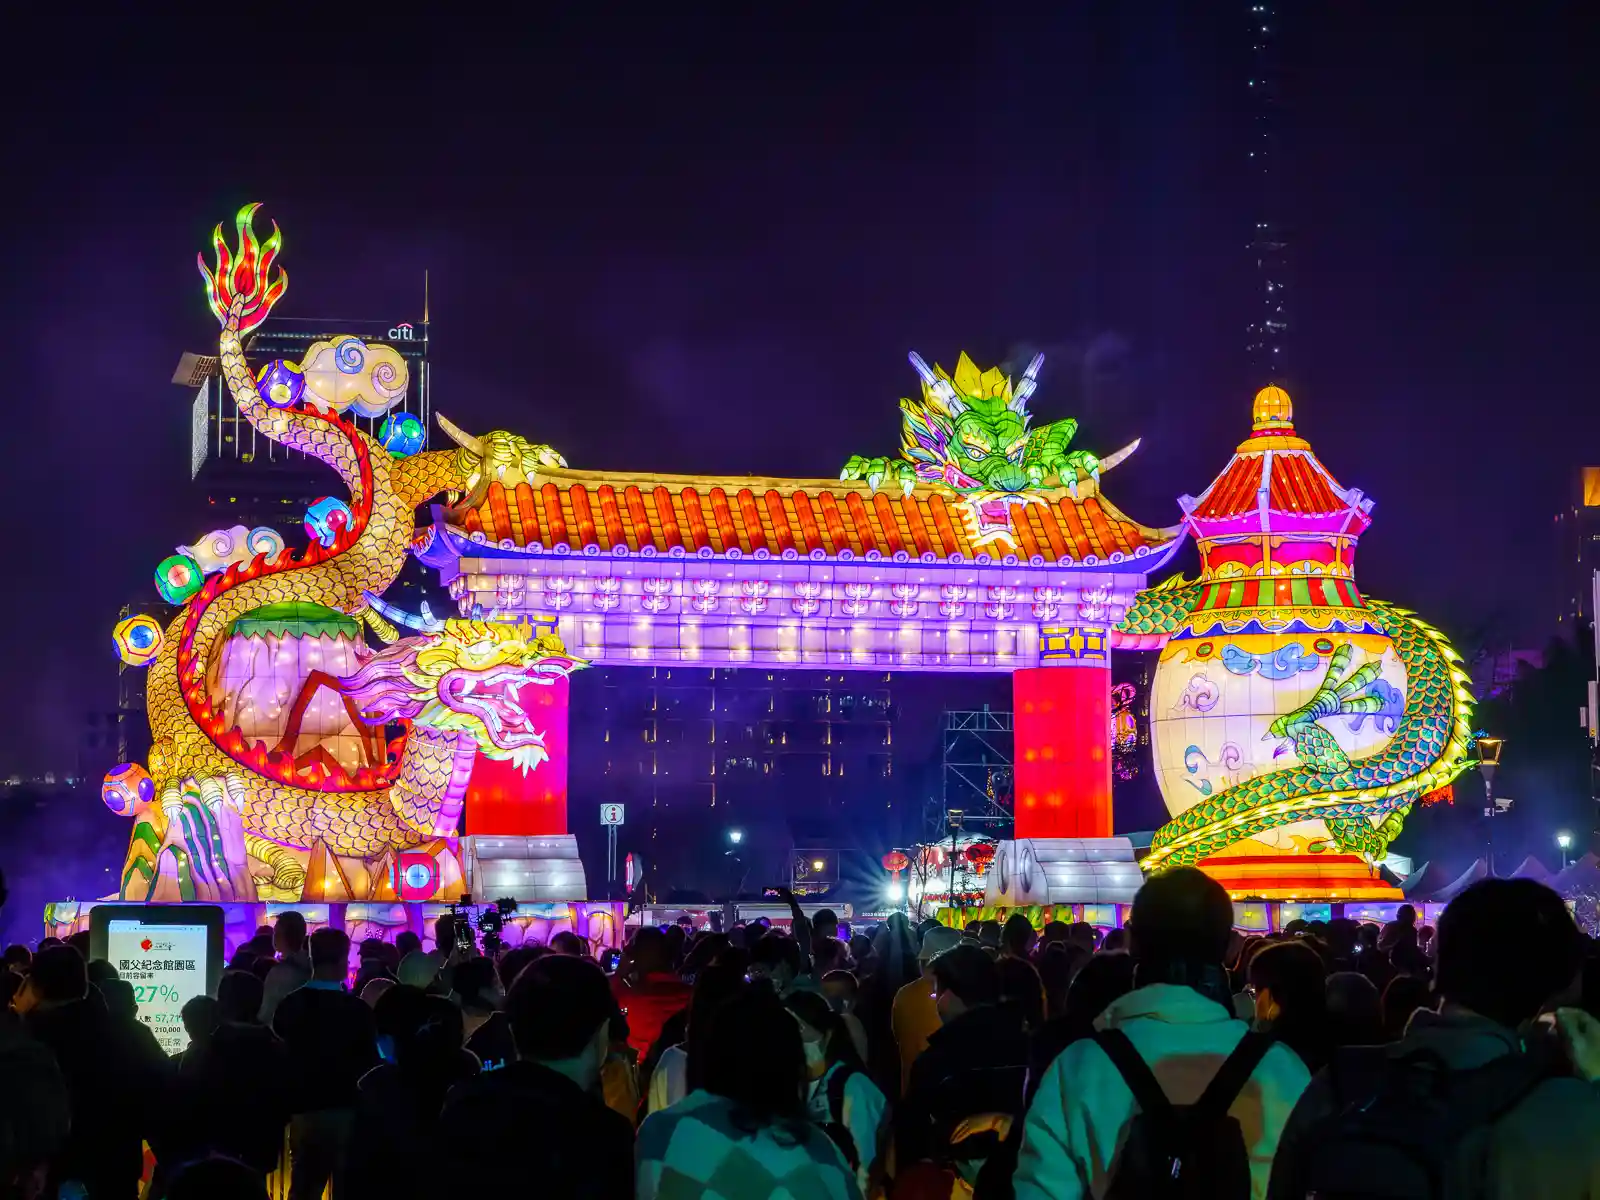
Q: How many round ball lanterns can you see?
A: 7